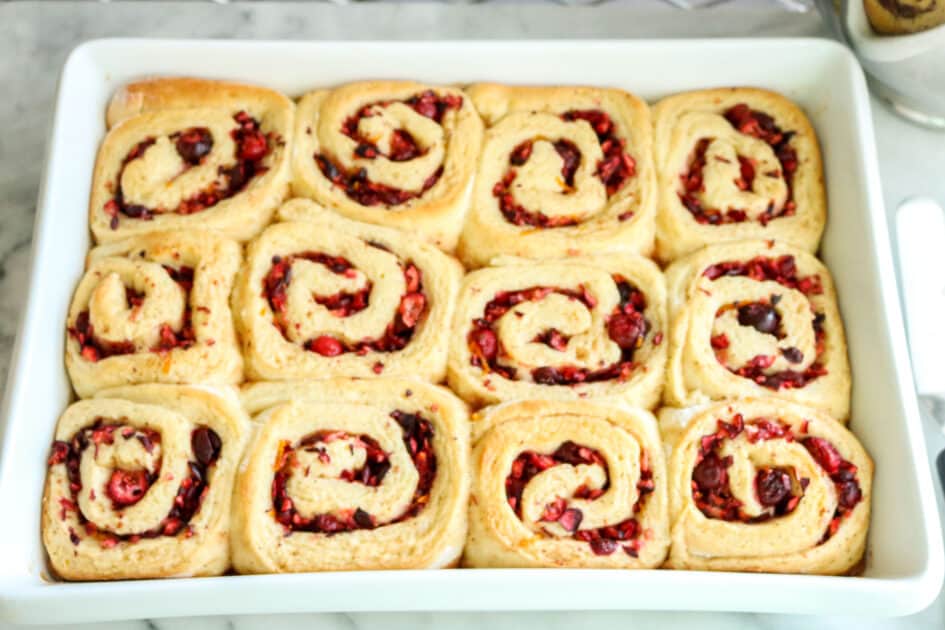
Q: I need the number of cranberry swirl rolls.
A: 12